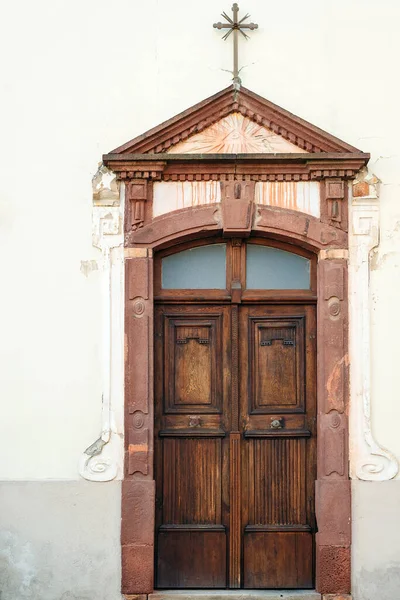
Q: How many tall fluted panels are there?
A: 2